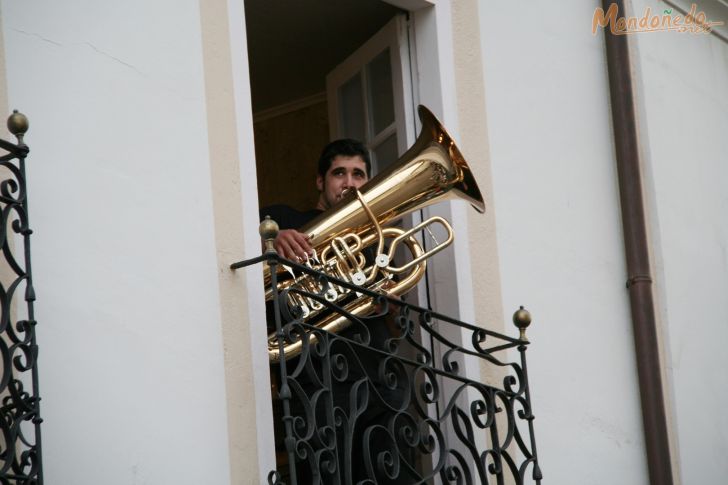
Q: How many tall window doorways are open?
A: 1